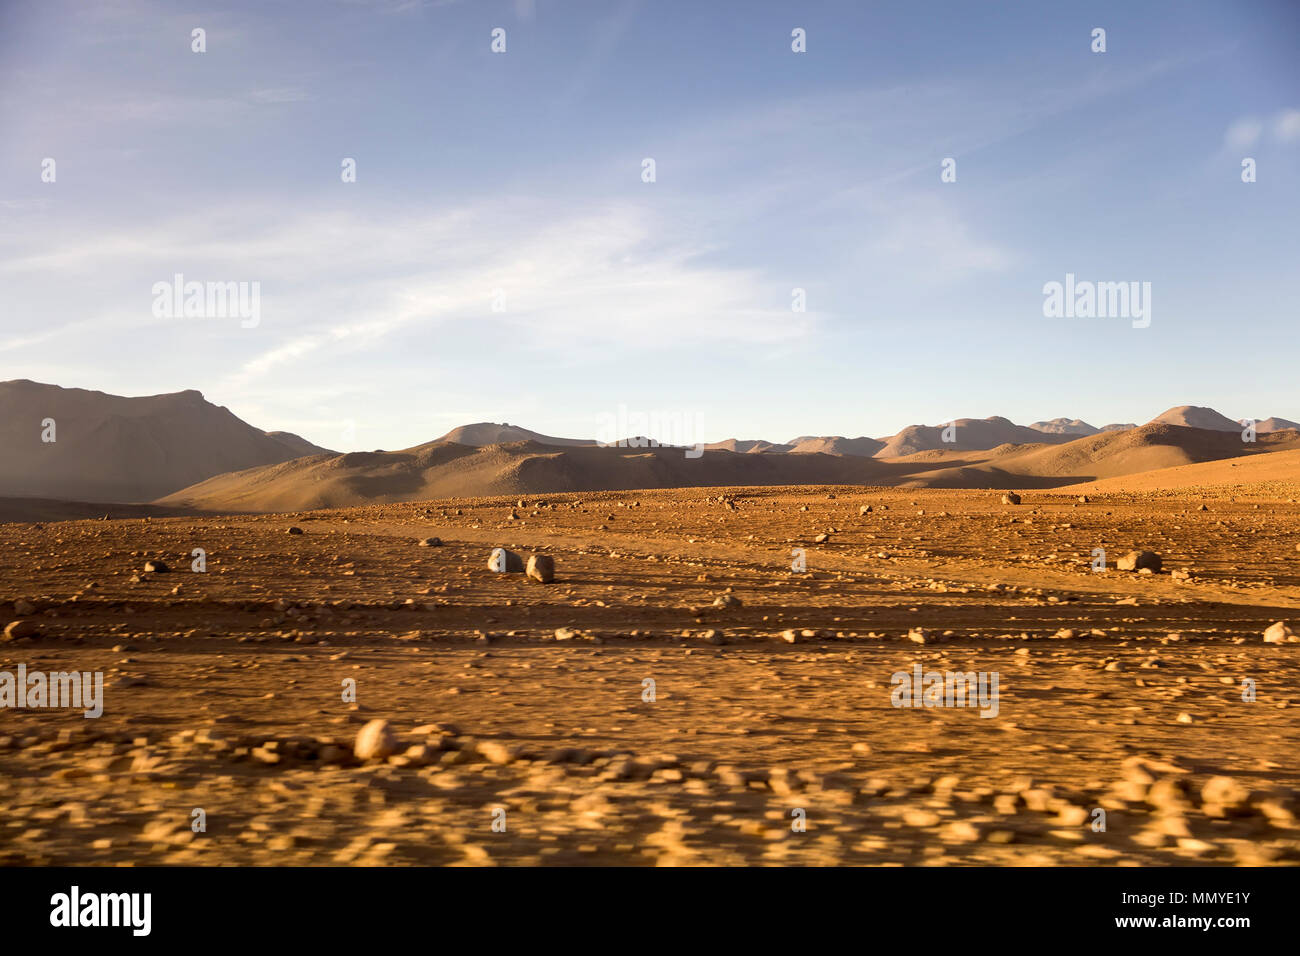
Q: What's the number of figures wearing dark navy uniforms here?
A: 0